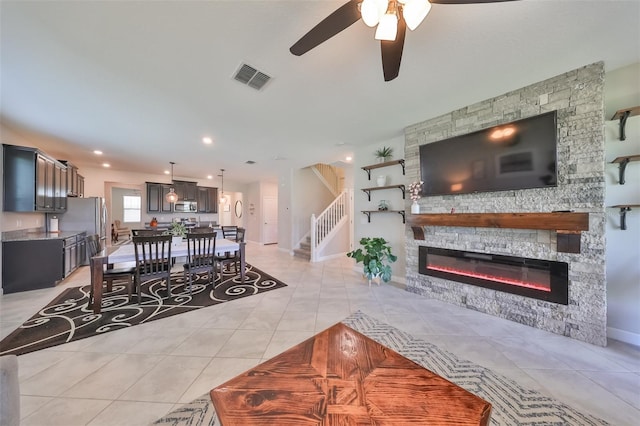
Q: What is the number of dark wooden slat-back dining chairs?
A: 6